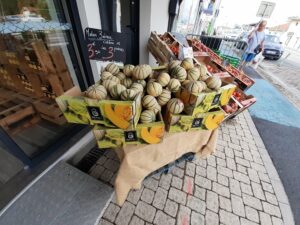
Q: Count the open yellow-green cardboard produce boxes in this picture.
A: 4